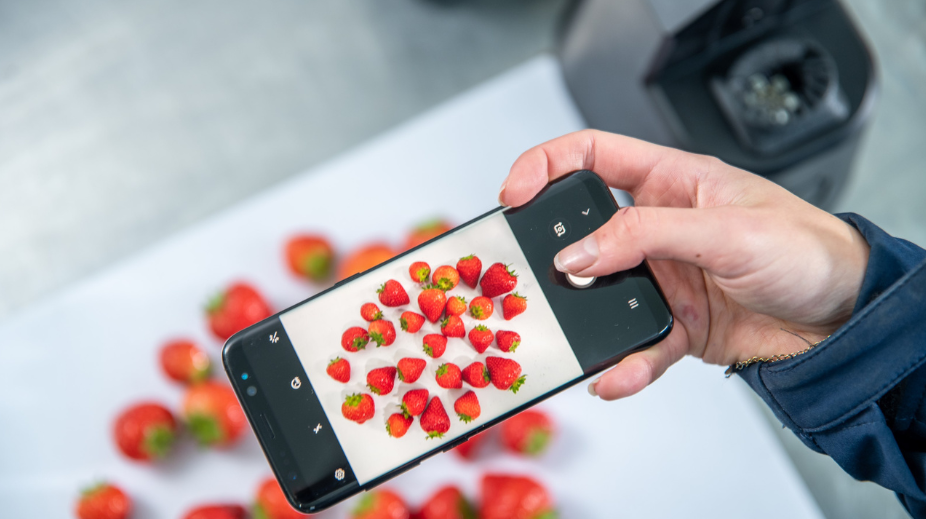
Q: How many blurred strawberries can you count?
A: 15